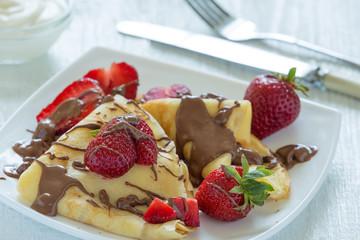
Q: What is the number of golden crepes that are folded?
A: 2